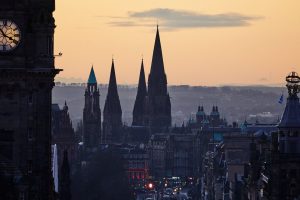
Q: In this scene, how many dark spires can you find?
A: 3